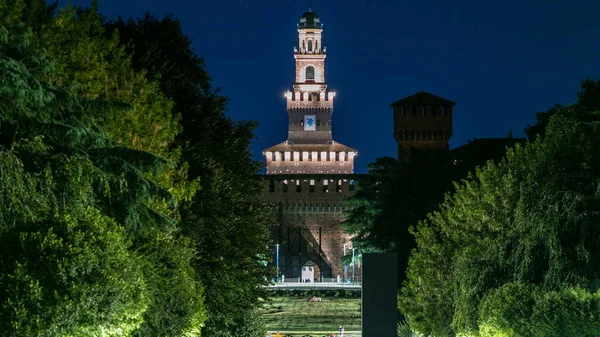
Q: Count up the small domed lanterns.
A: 1